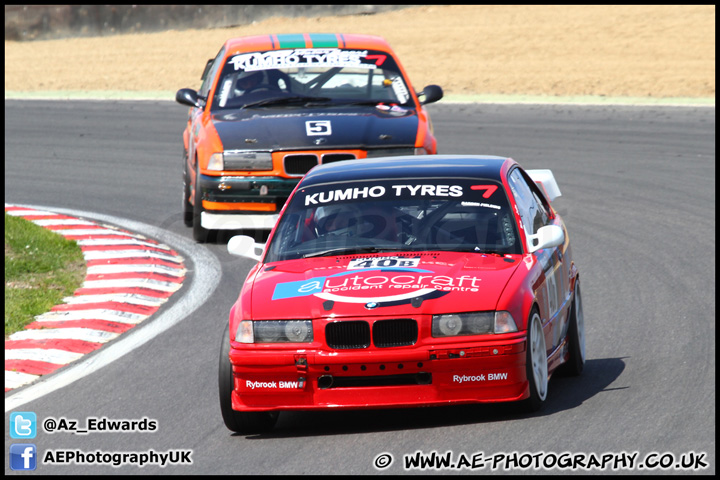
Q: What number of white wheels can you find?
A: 2